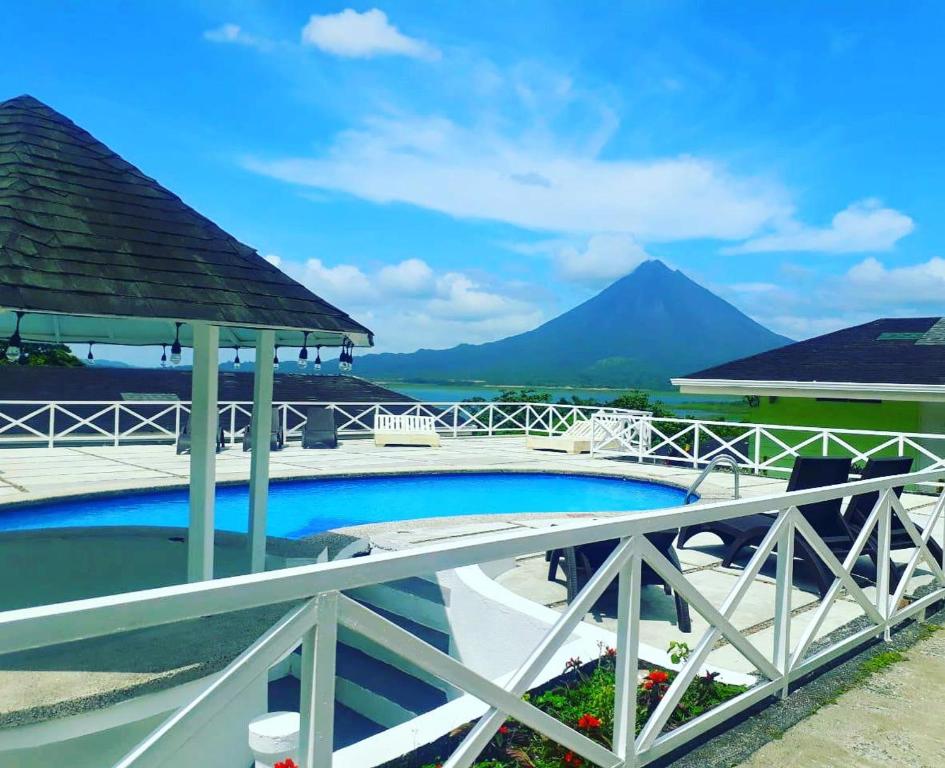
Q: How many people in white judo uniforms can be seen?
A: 0